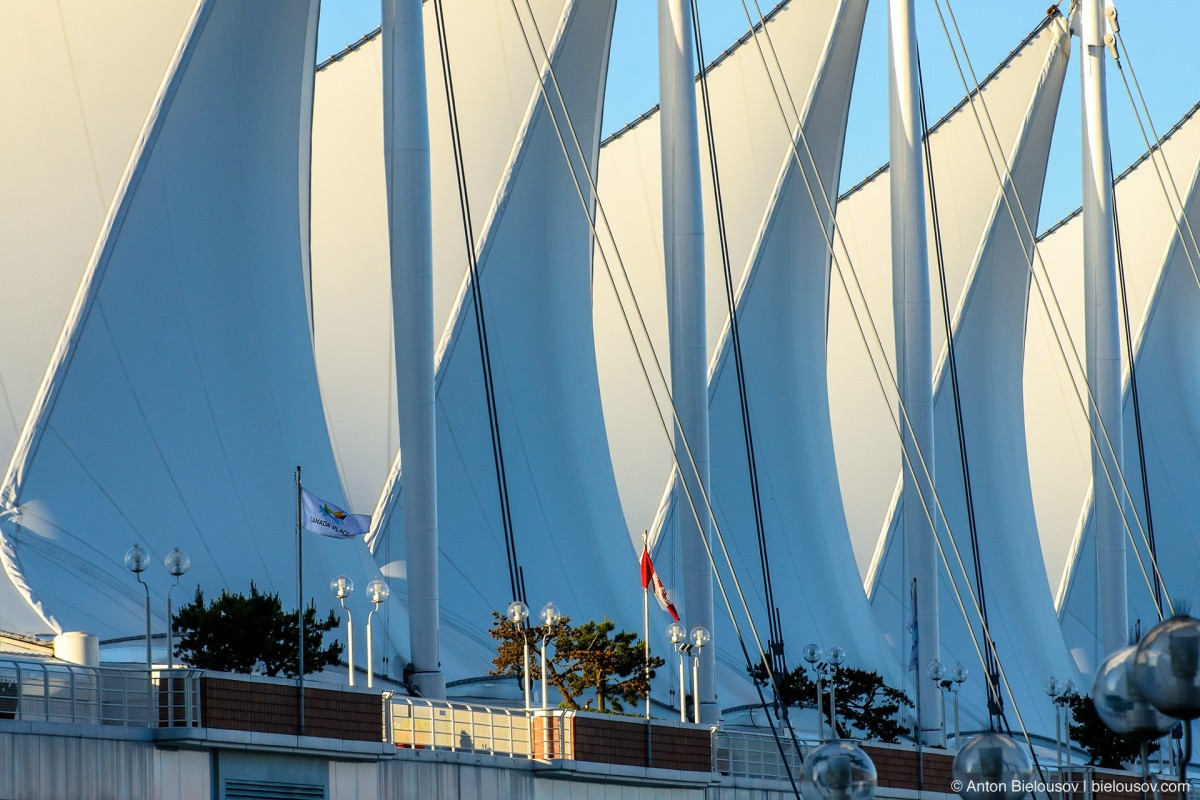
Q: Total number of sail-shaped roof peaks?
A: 5